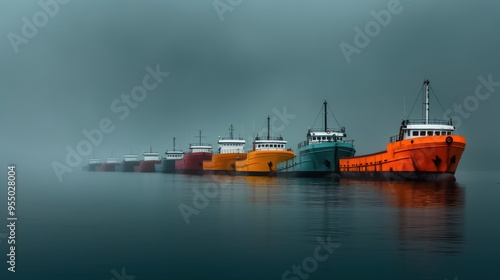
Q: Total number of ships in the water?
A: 10